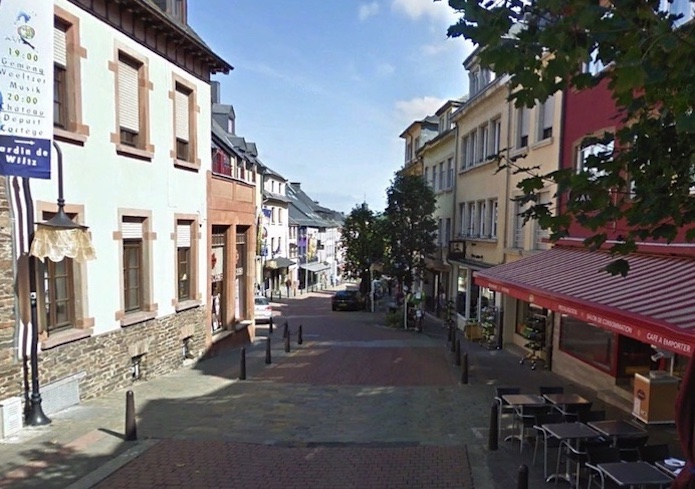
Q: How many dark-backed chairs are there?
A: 10